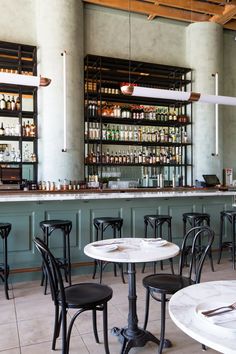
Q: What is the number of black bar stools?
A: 6